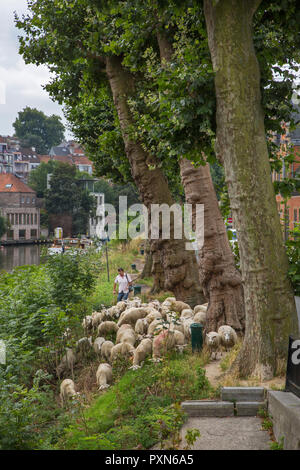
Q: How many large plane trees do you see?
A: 3